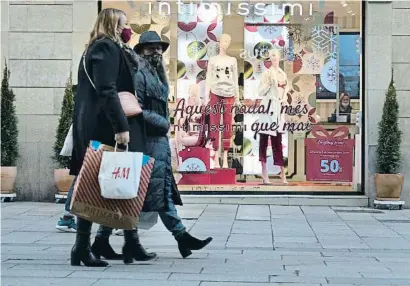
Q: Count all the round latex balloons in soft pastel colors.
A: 0